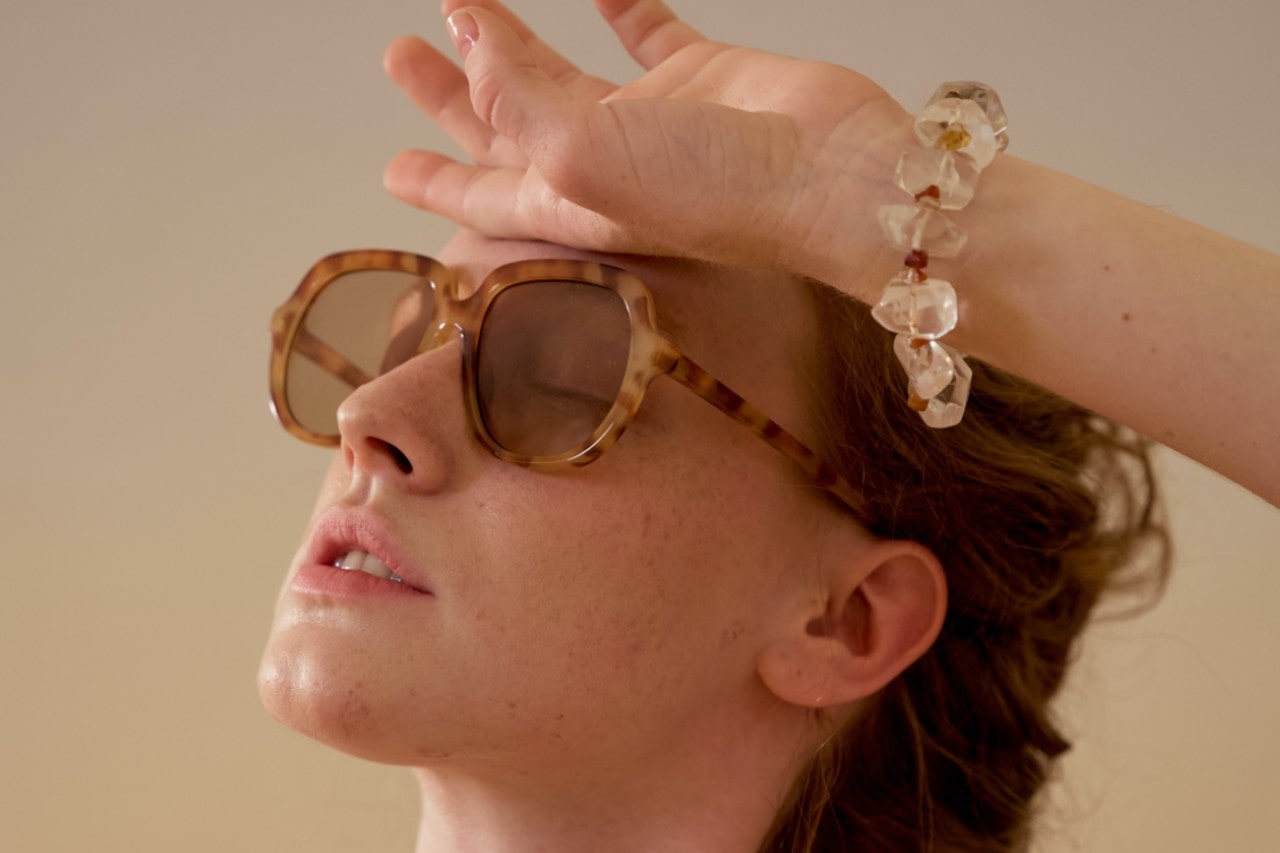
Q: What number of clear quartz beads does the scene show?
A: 7